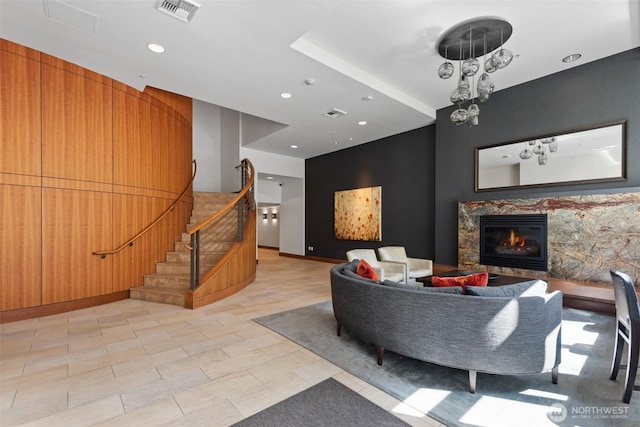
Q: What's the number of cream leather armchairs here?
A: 2